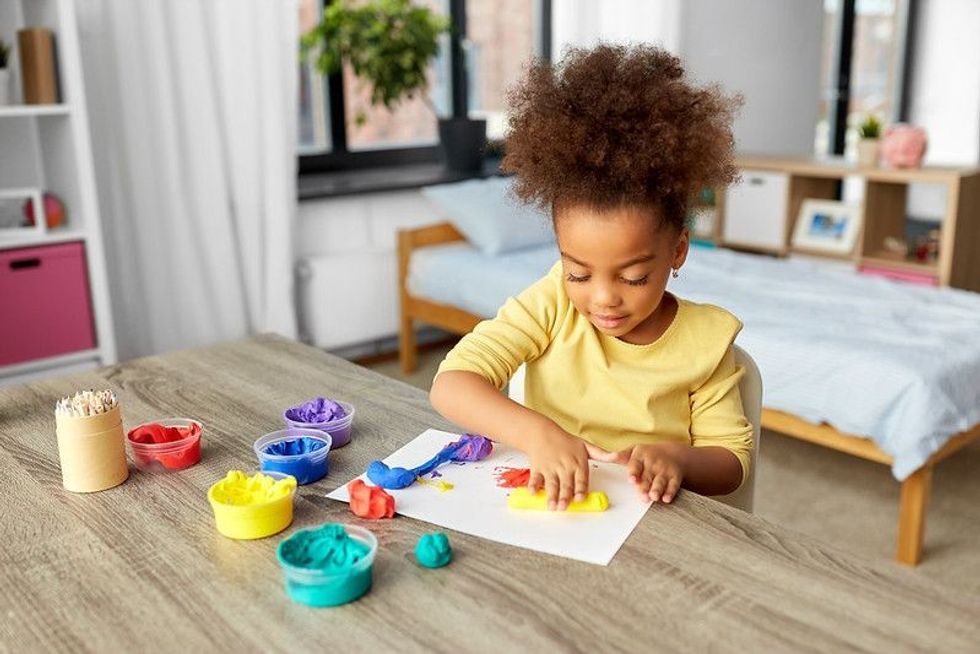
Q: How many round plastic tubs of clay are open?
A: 5